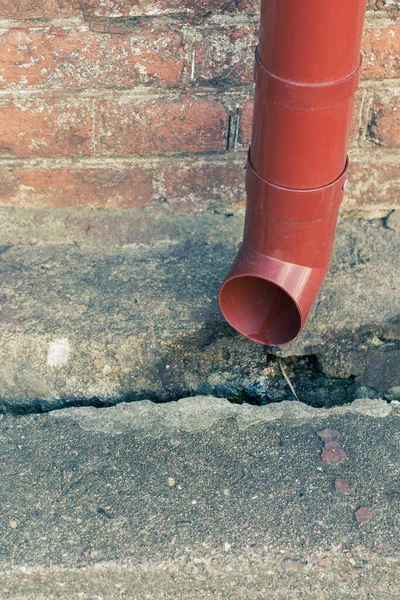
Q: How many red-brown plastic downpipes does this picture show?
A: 1